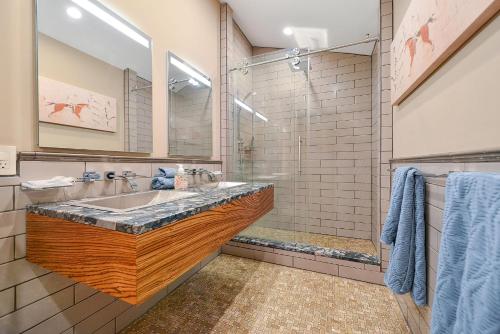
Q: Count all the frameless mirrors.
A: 2